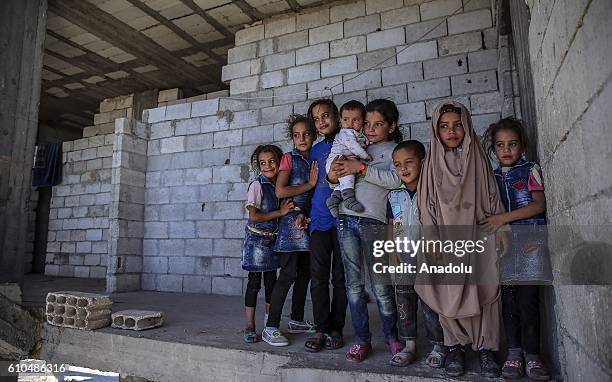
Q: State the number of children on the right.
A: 8